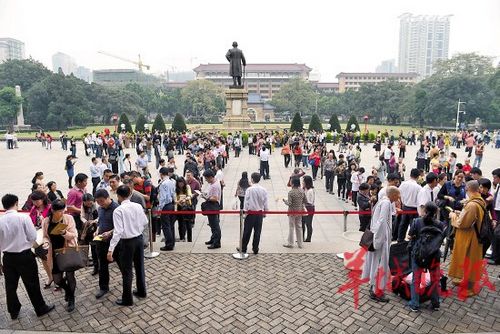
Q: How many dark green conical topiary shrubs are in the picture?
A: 8